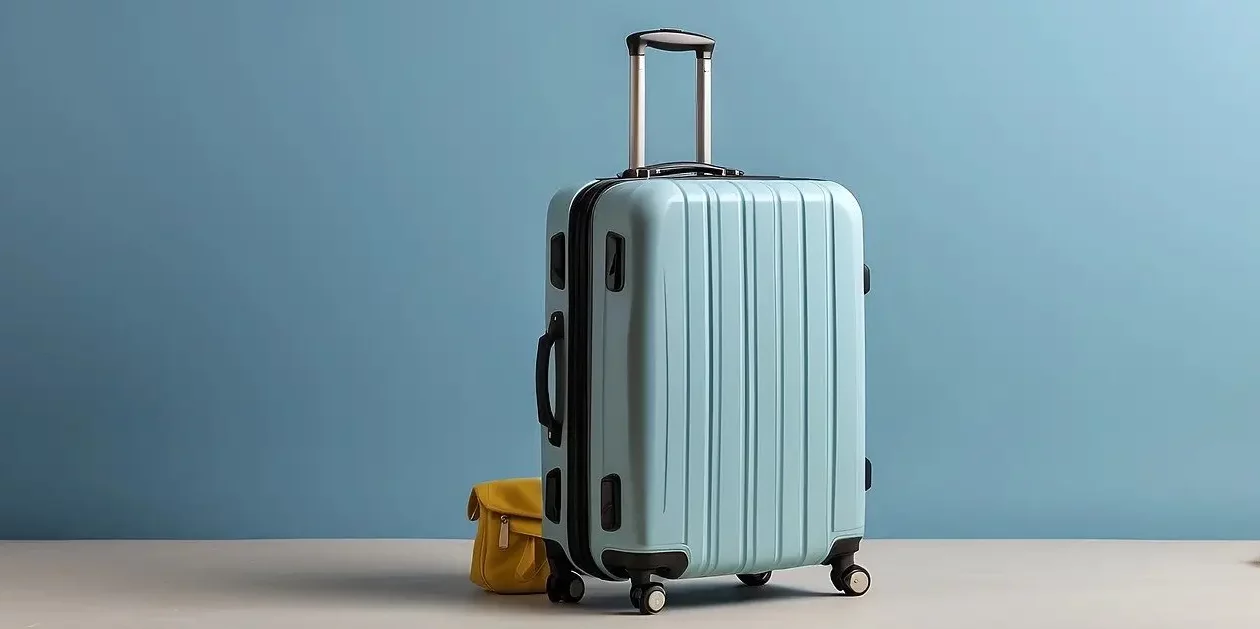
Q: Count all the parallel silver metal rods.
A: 2